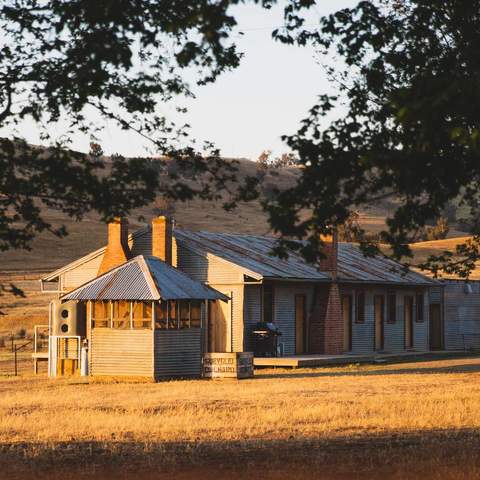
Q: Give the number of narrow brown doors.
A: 5